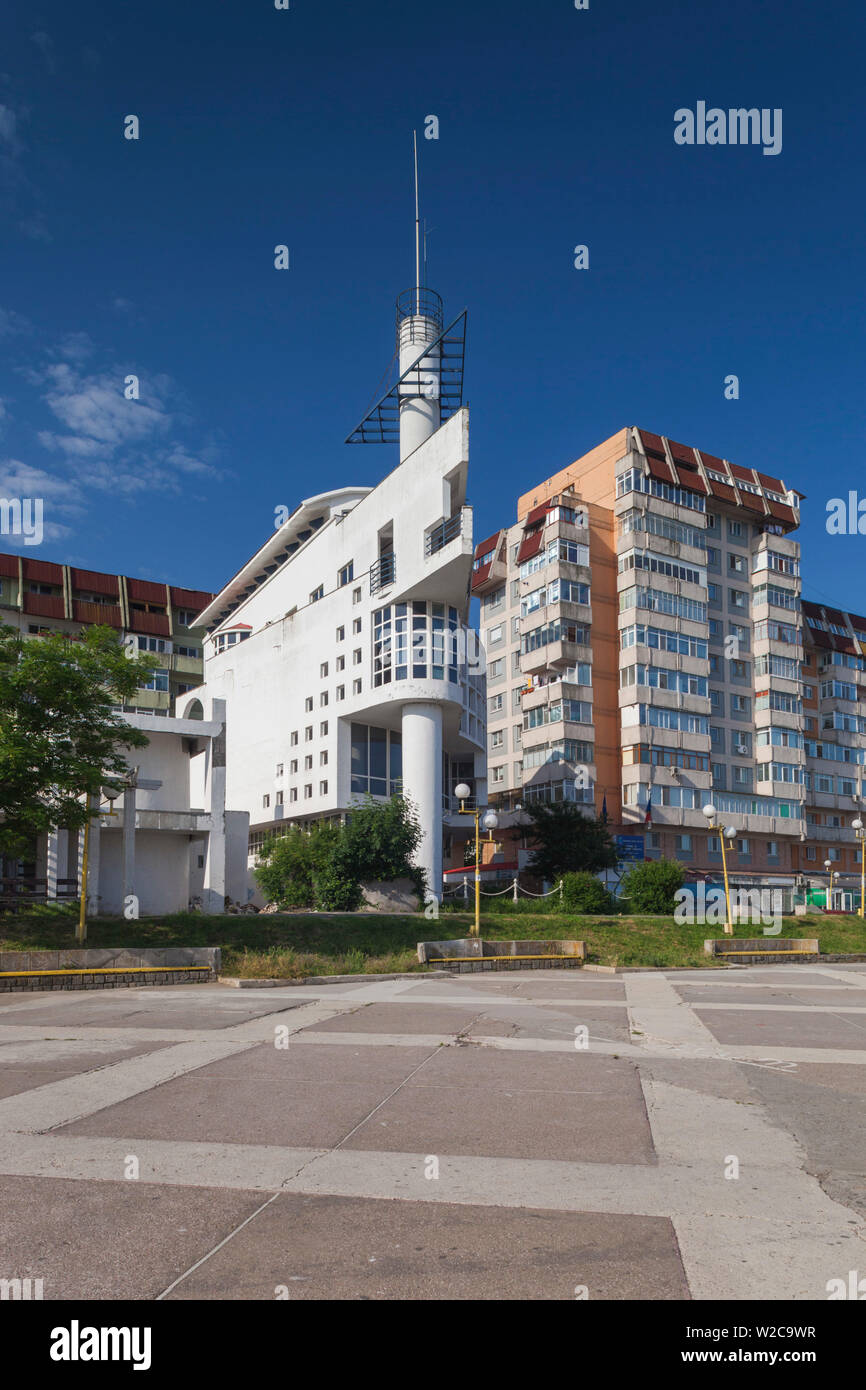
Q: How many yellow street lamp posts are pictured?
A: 5